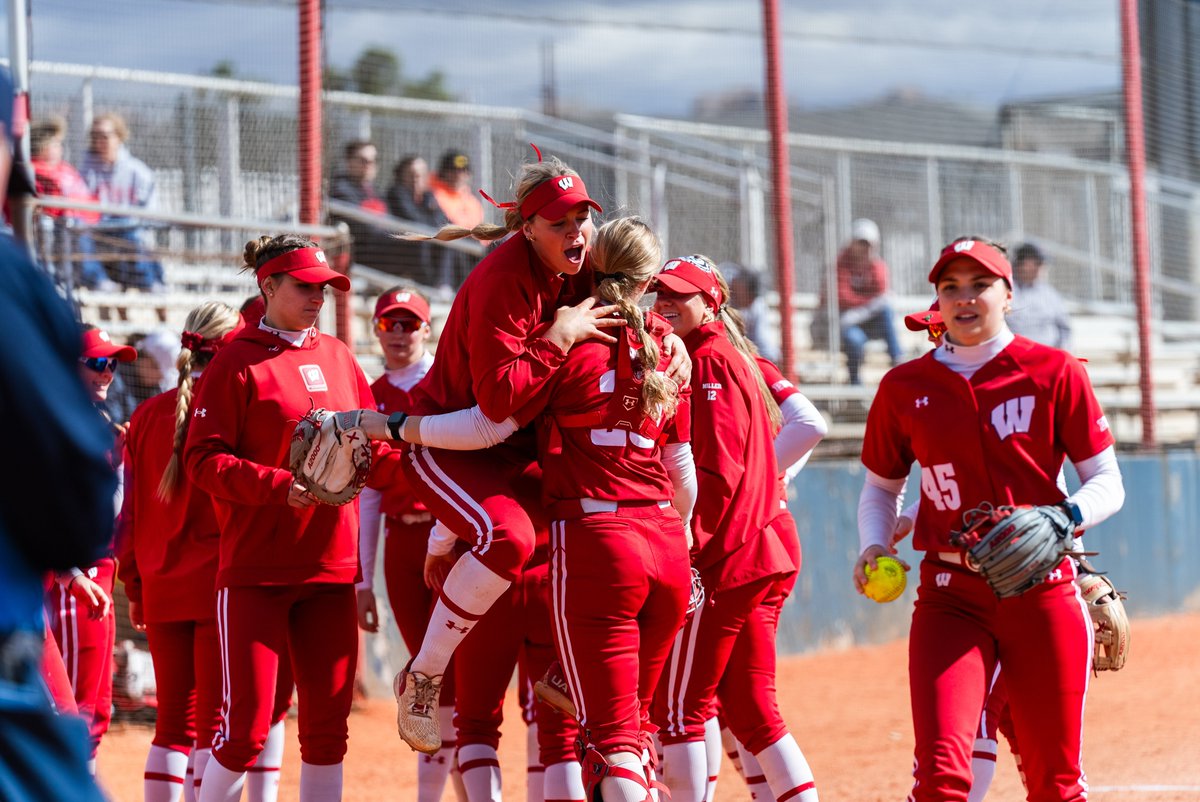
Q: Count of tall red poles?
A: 3